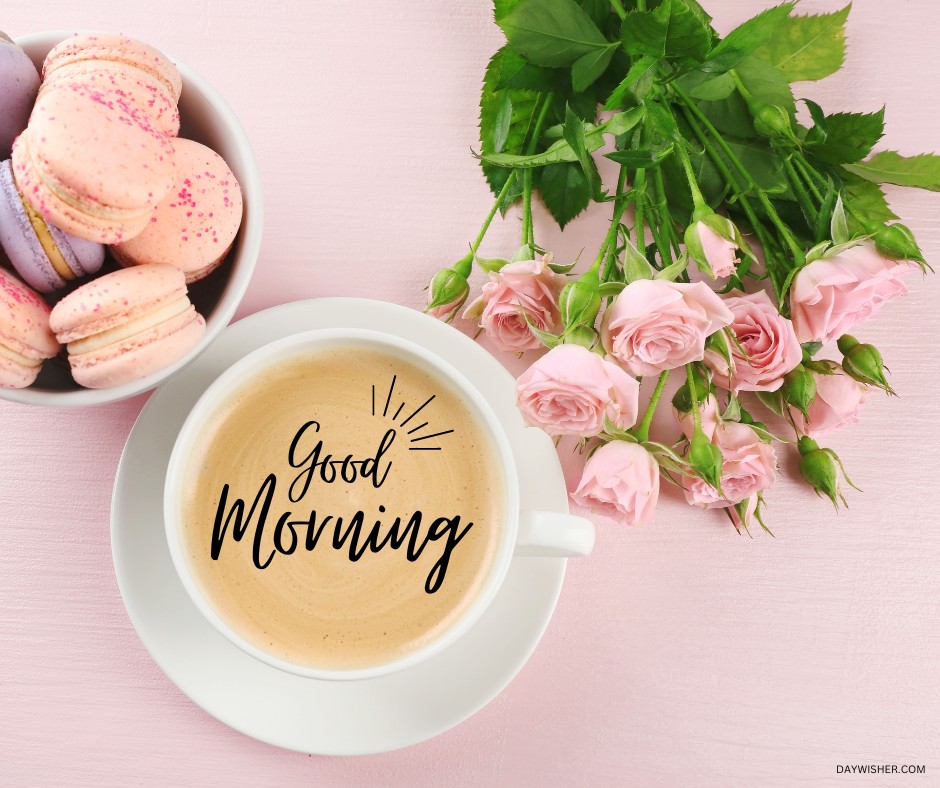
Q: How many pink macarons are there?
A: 5